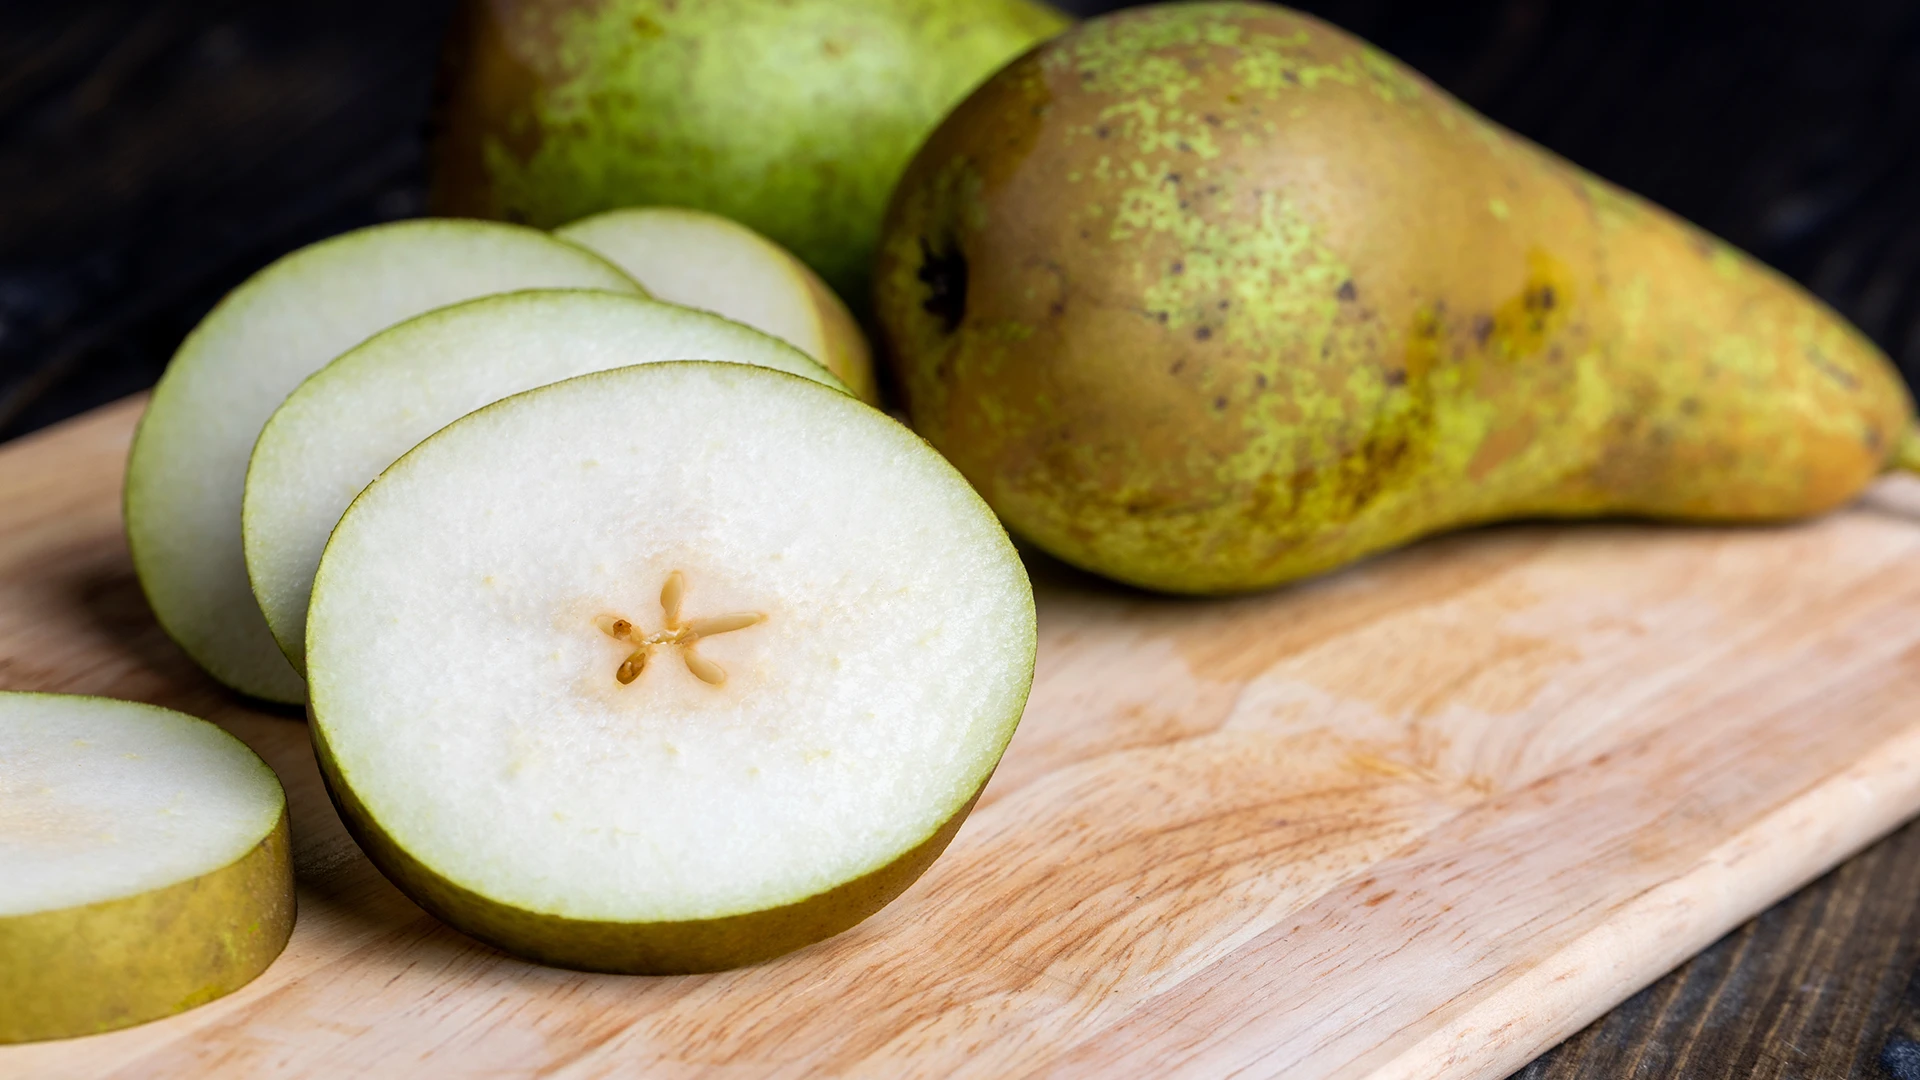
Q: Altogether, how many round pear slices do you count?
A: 5